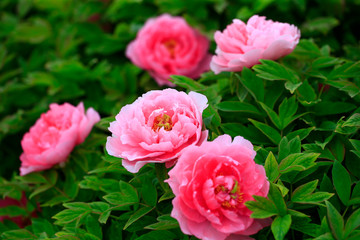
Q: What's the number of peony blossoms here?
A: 5